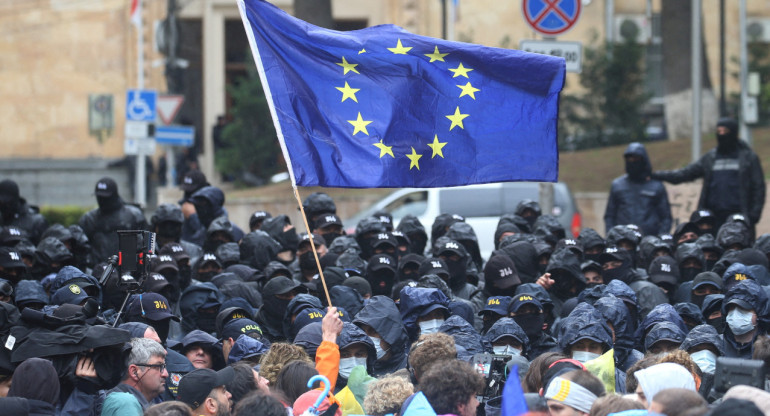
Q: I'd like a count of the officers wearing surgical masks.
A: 7